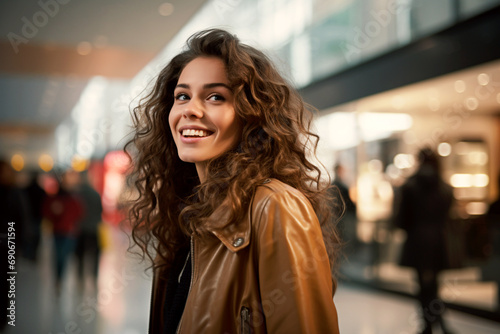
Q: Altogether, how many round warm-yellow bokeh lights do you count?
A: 3